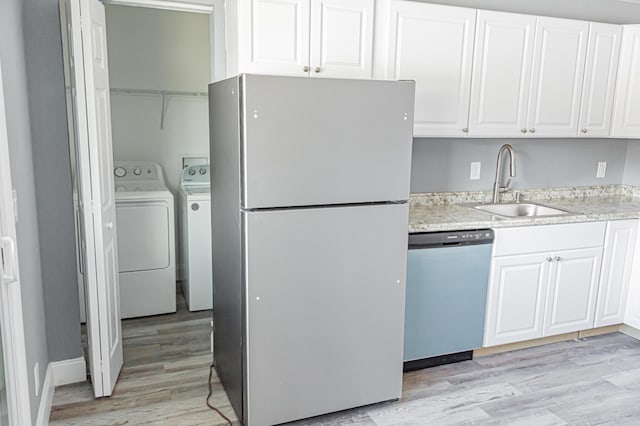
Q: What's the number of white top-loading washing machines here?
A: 1